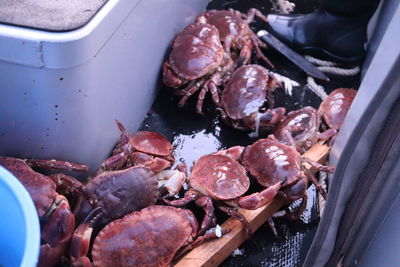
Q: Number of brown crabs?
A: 11